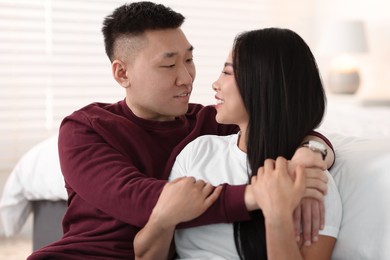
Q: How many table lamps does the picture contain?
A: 1